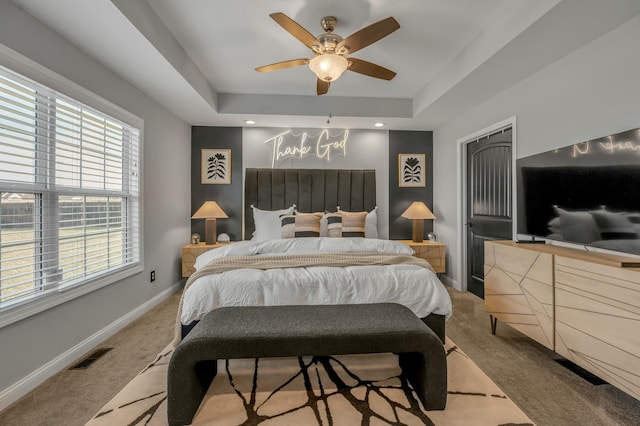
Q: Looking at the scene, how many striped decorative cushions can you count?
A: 2